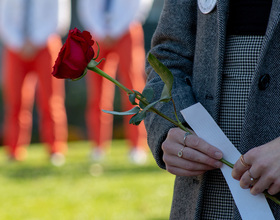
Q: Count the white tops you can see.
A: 2